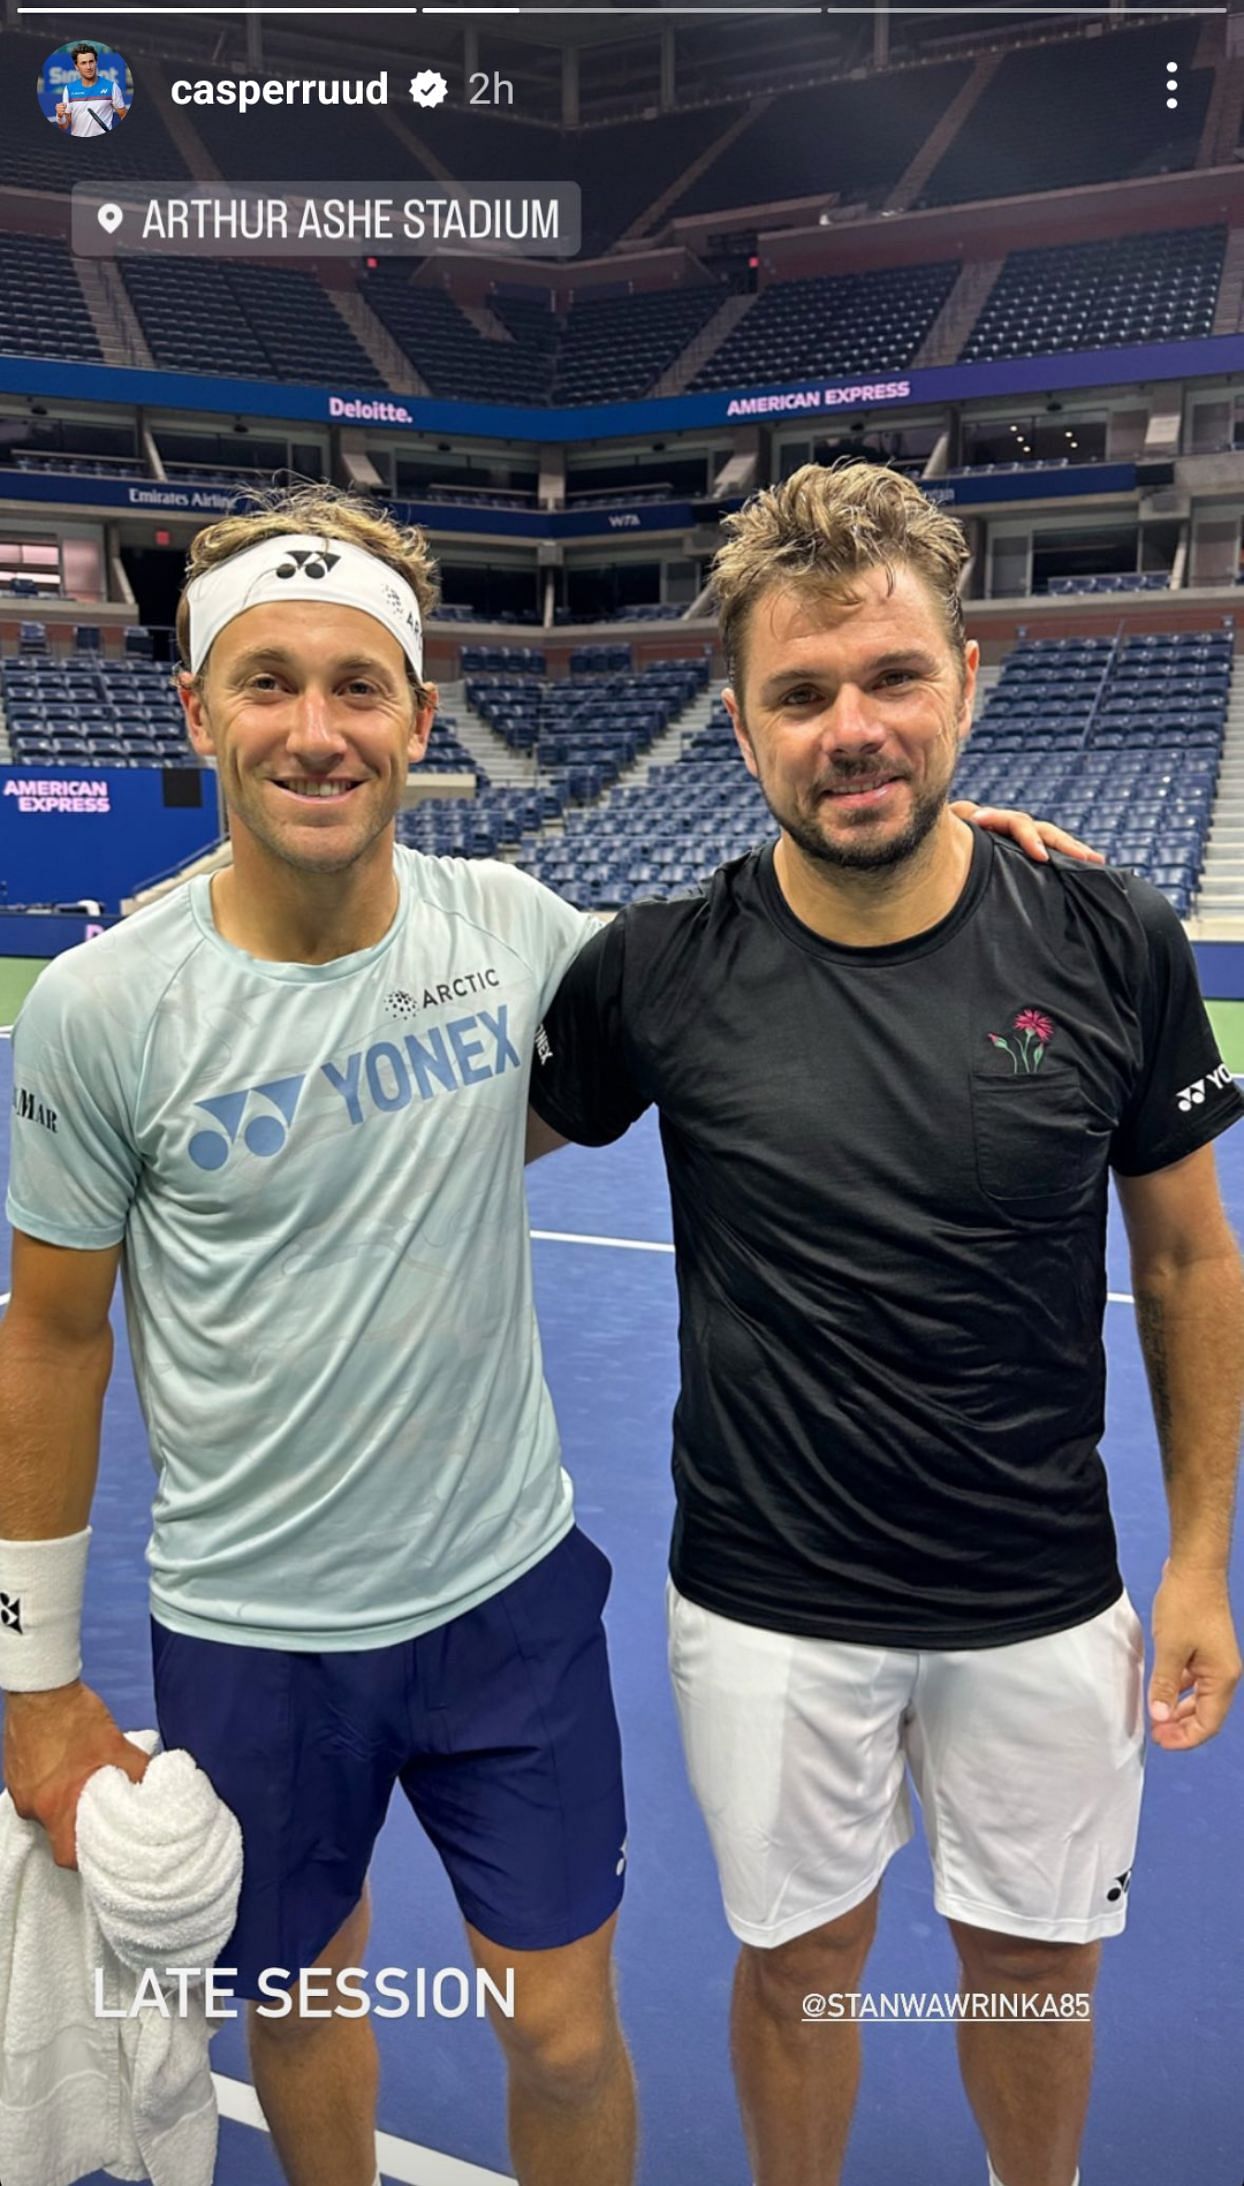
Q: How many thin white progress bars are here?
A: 3